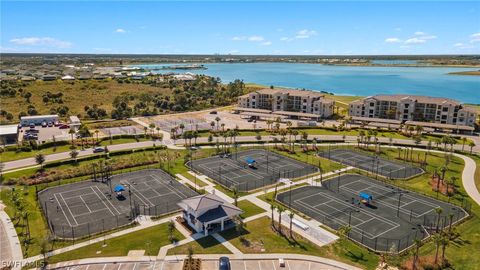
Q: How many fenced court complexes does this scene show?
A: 4